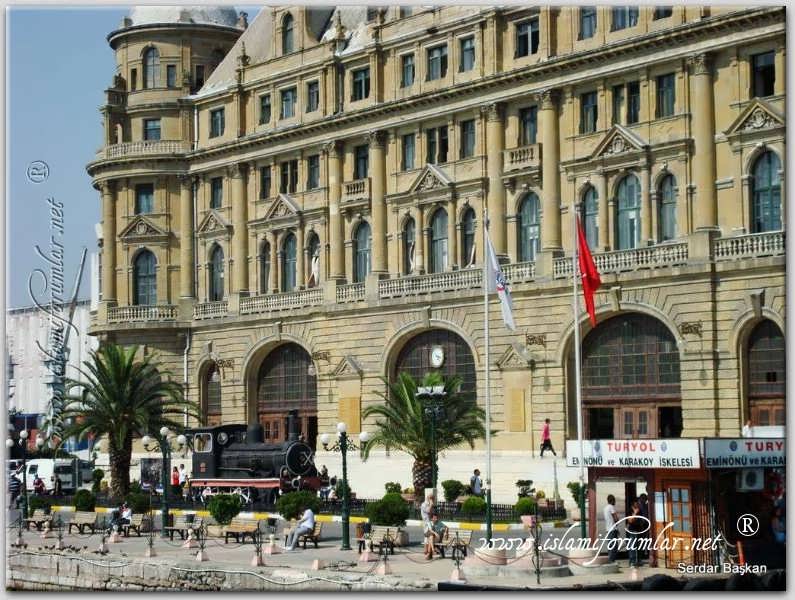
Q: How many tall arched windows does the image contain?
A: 14